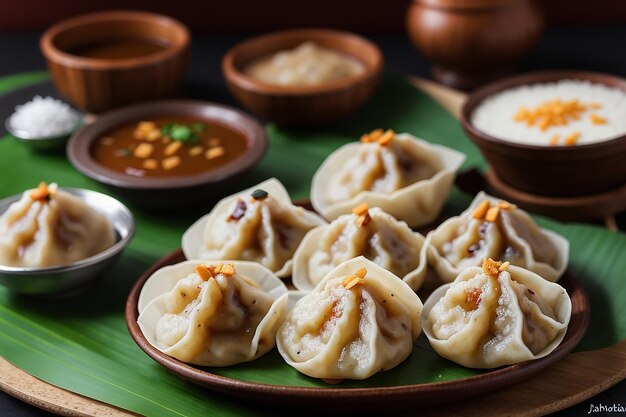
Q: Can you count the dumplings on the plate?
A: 7